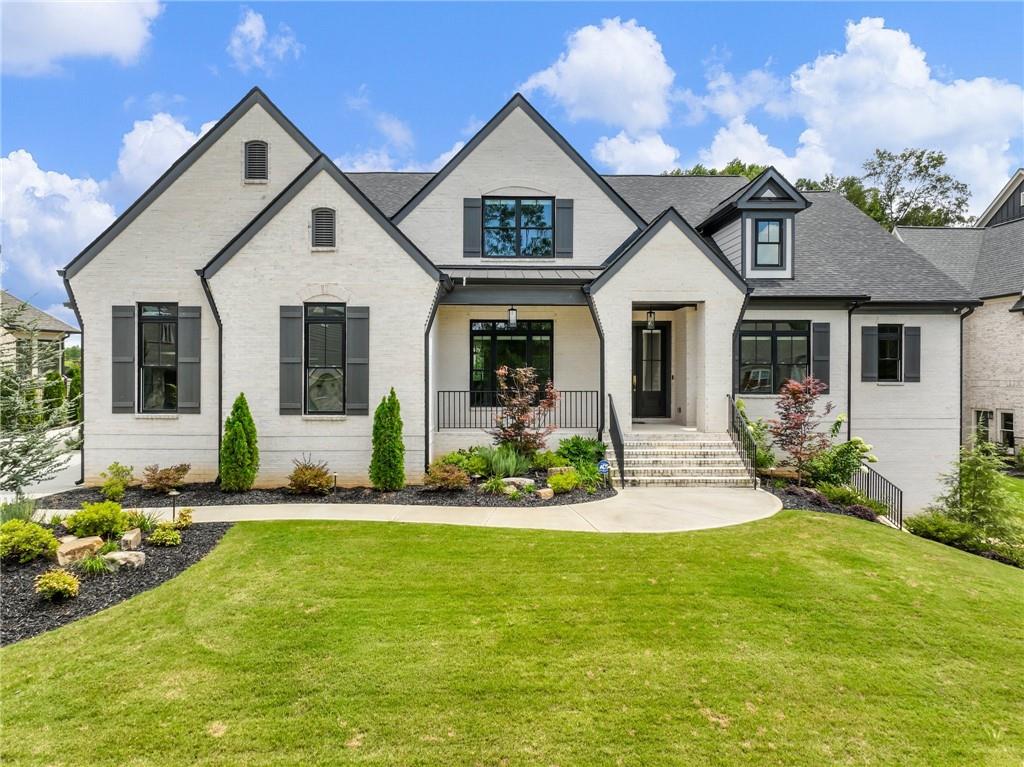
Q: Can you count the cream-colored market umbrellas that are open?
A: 0